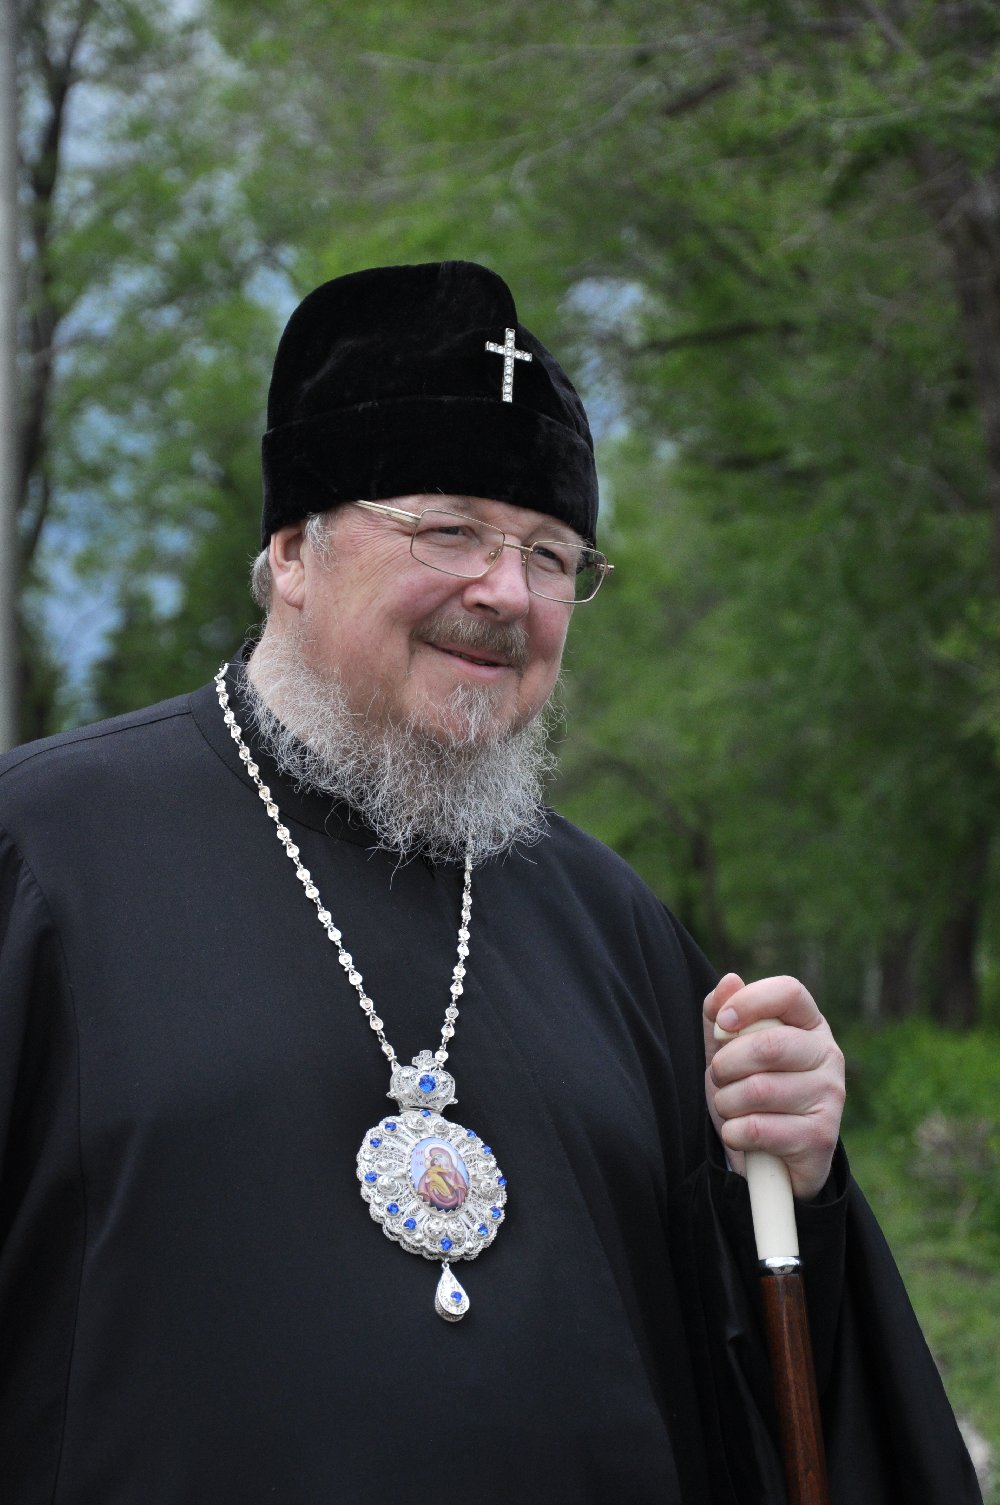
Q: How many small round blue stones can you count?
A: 14